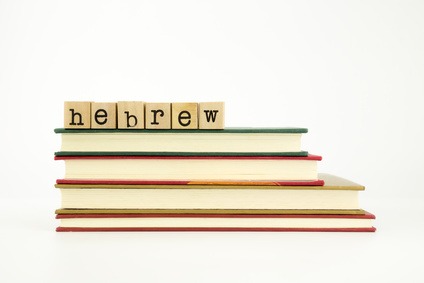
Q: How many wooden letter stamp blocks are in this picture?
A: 6